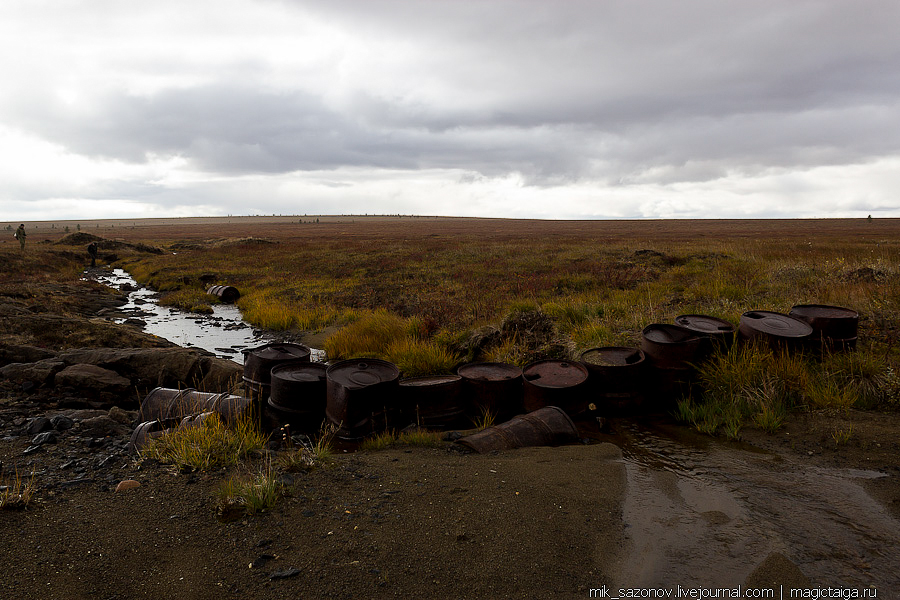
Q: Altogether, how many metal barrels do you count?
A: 15